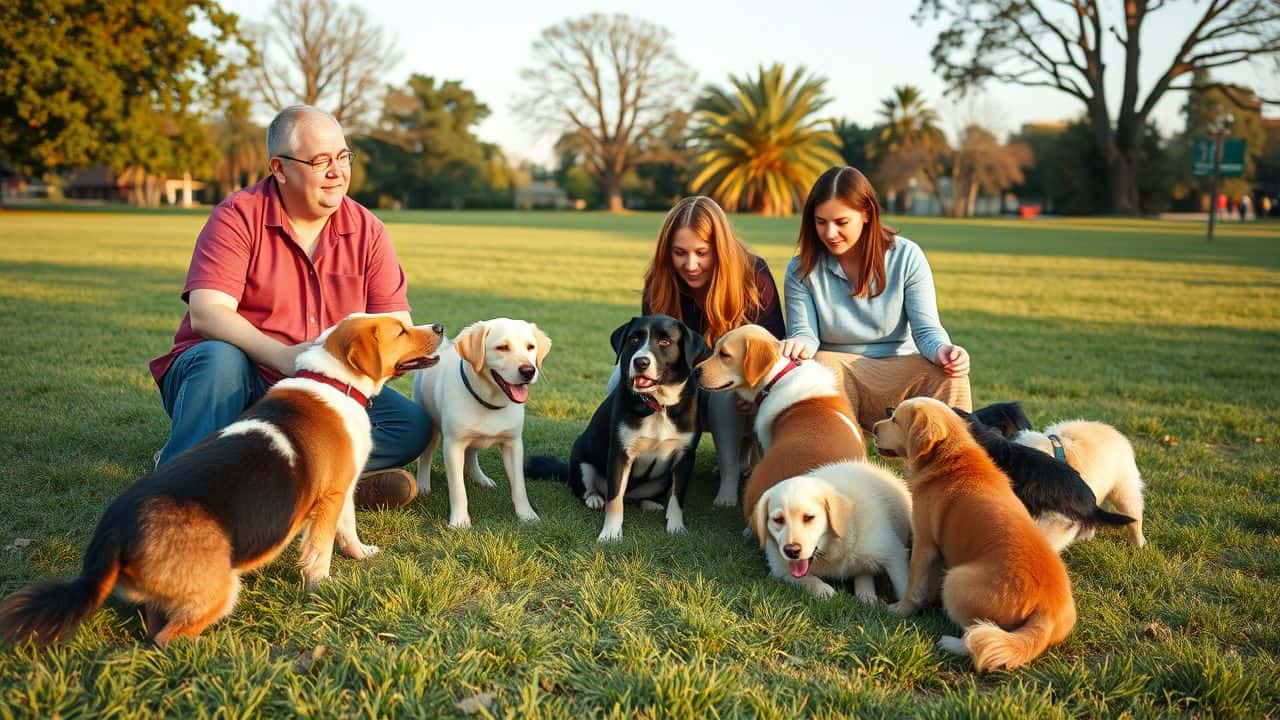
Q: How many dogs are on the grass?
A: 8